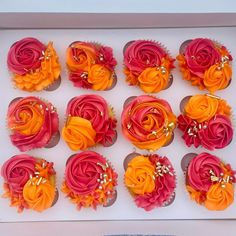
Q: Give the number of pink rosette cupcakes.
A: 8